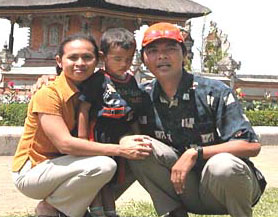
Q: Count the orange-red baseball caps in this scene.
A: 1